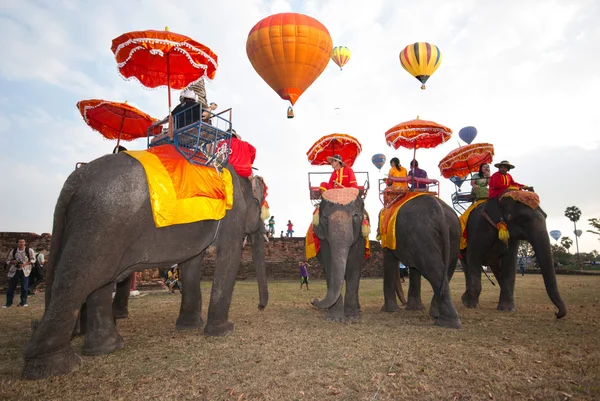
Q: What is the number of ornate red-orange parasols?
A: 5